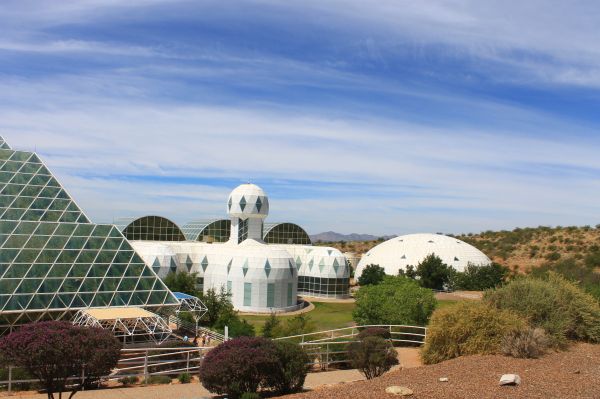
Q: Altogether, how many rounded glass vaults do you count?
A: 3